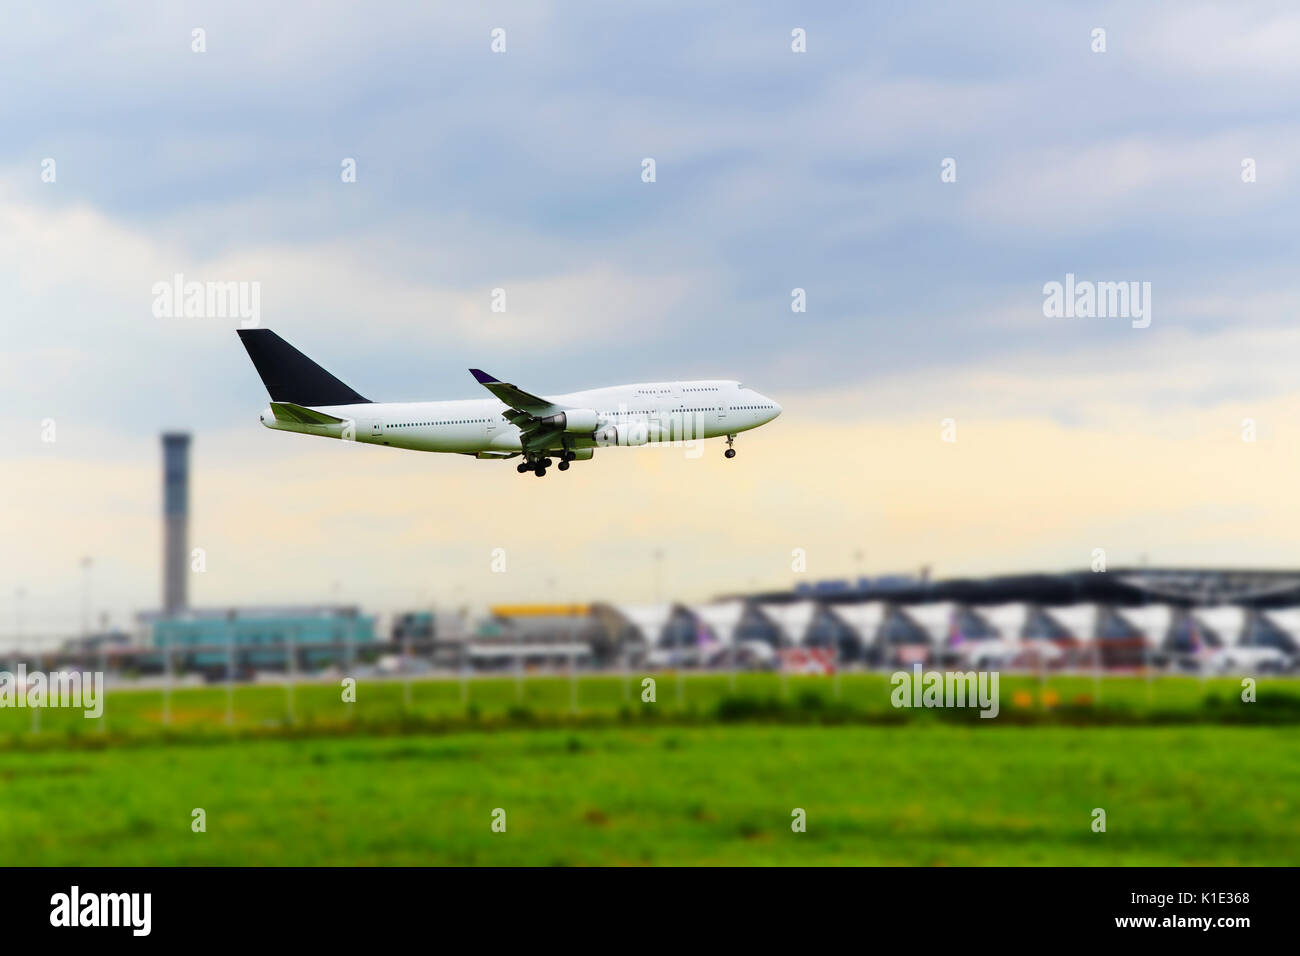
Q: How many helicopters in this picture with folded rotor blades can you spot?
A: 0